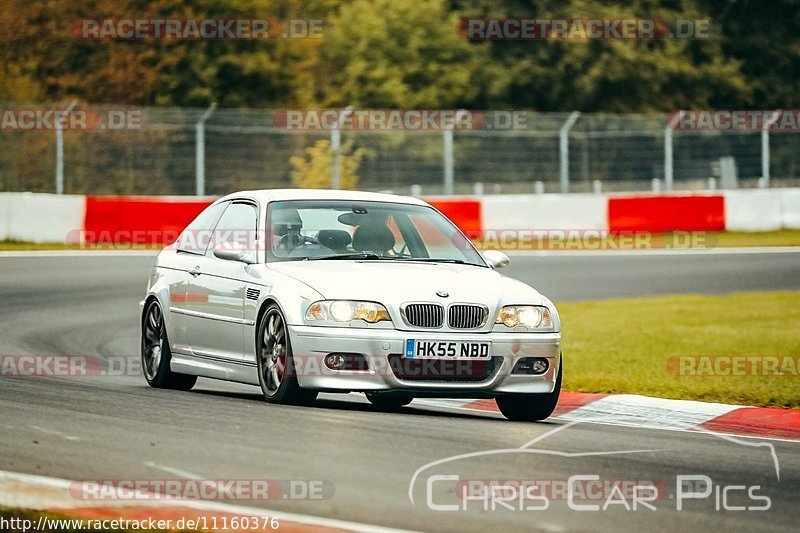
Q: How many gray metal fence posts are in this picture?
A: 7